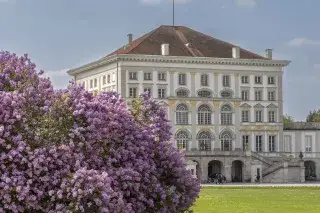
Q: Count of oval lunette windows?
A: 3